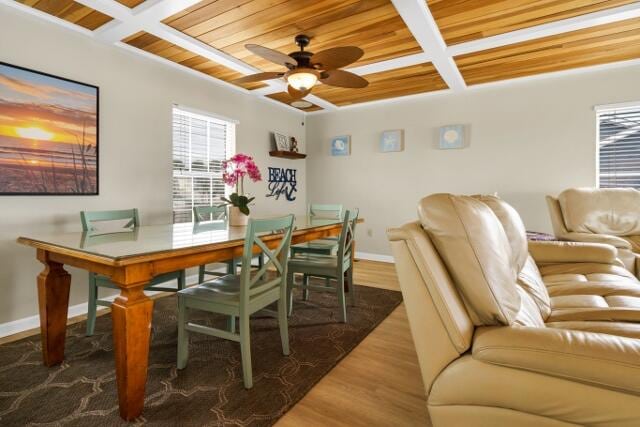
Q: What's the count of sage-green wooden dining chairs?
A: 5